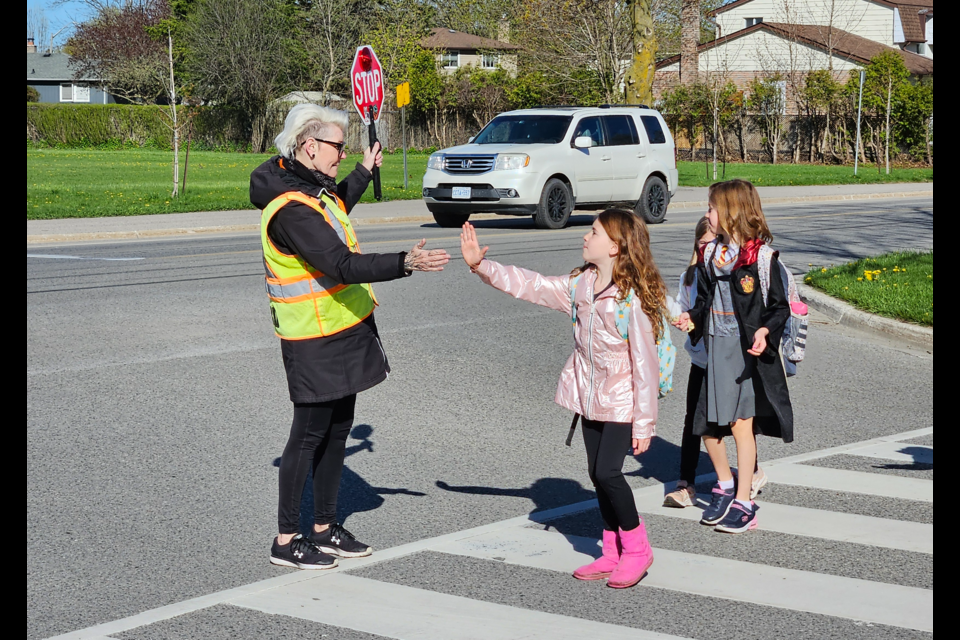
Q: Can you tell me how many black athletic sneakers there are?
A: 2